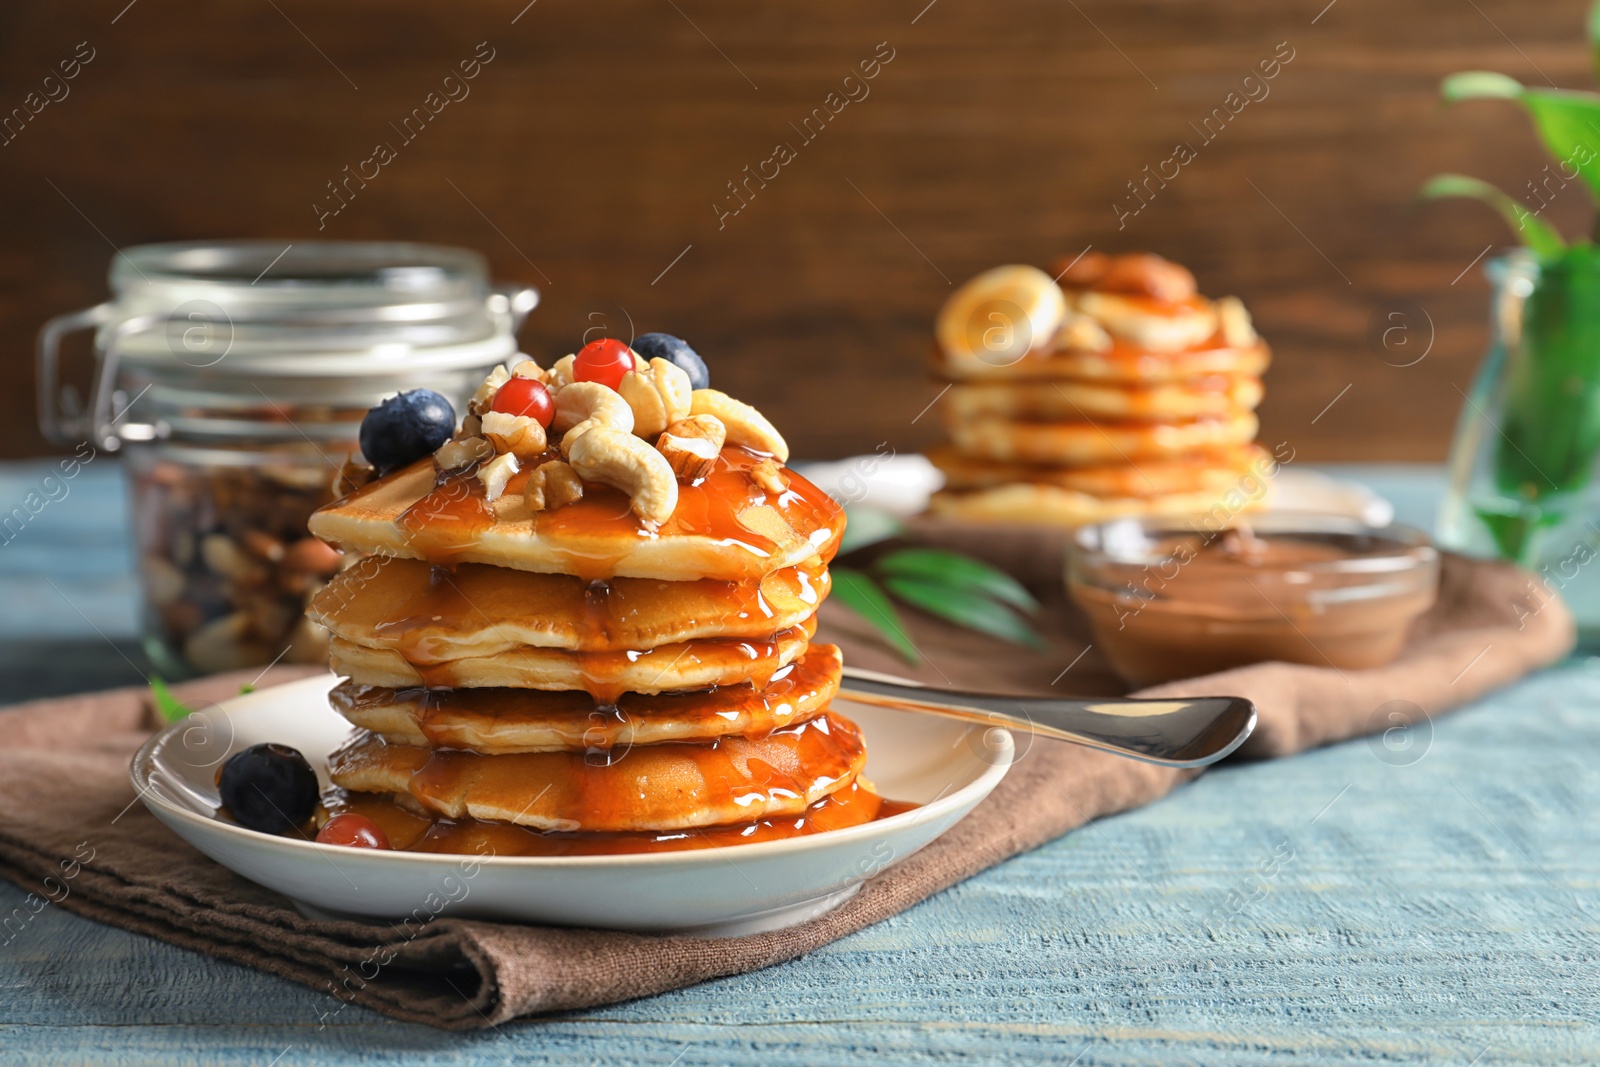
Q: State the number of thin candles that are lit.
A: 0